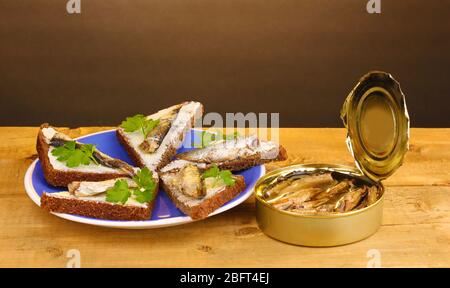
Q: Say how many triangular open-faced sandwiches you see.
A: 5